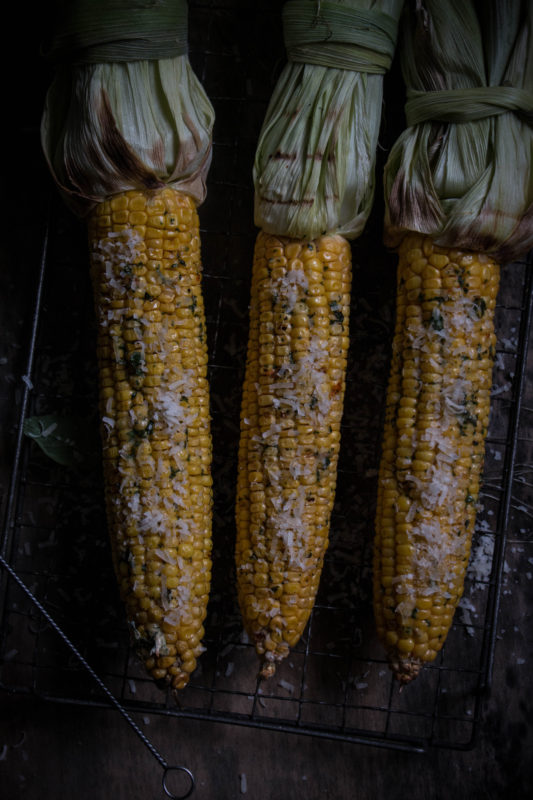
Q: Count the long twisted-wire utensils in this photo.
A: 1